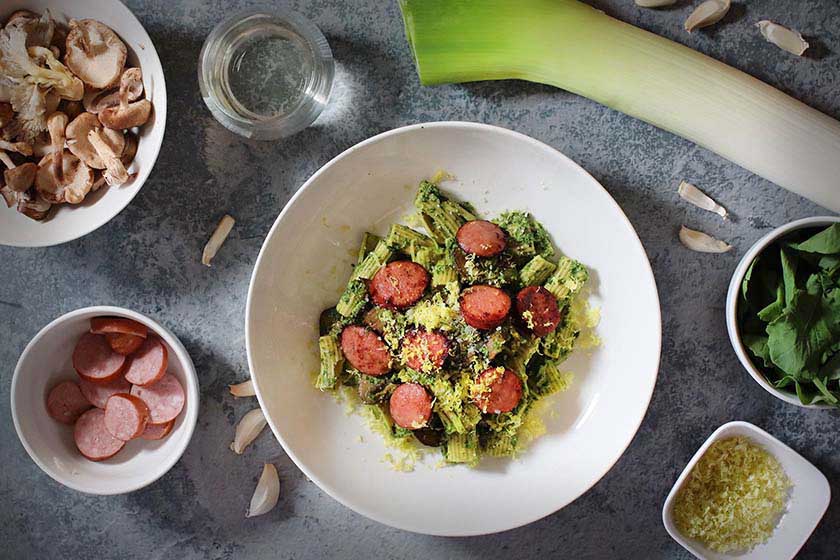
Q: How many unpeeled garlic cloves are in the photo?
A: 9